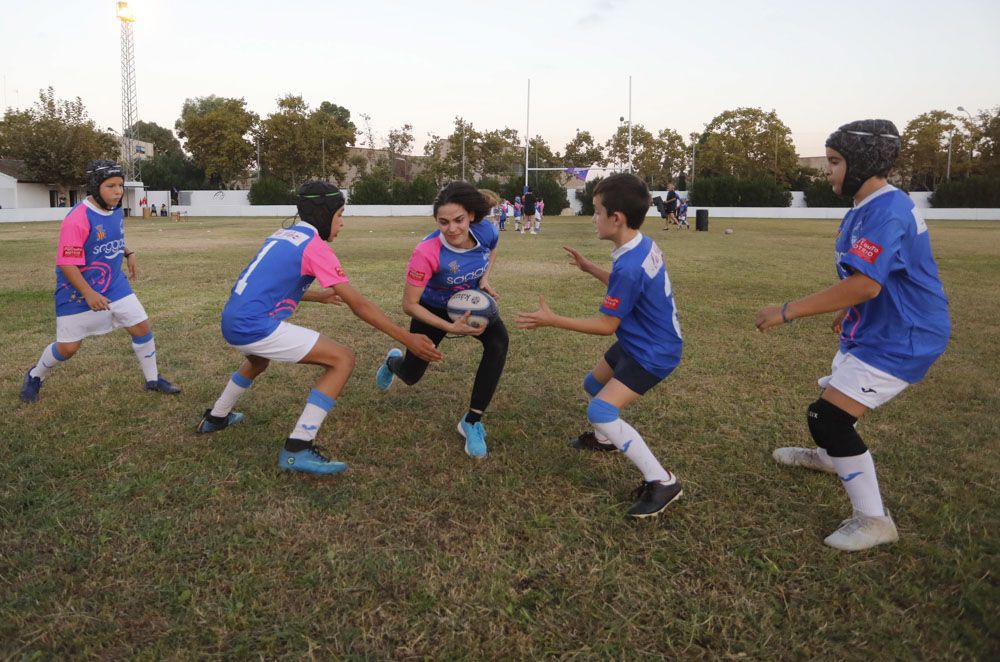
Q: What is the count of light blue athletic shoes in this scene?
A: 4